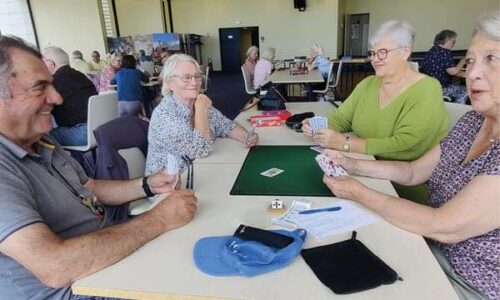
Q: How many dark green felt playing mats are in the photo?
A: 1